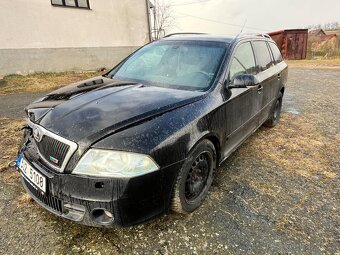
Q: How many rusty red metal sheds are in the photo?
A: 1